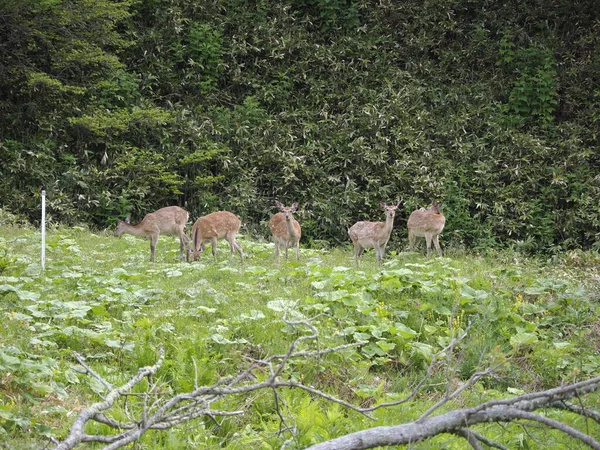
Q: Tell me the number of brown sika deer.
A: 5